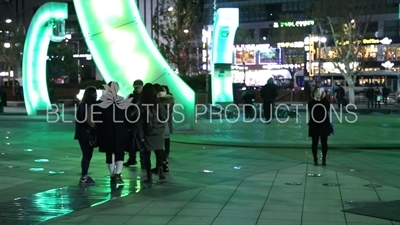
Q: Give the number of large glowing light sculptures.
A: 3